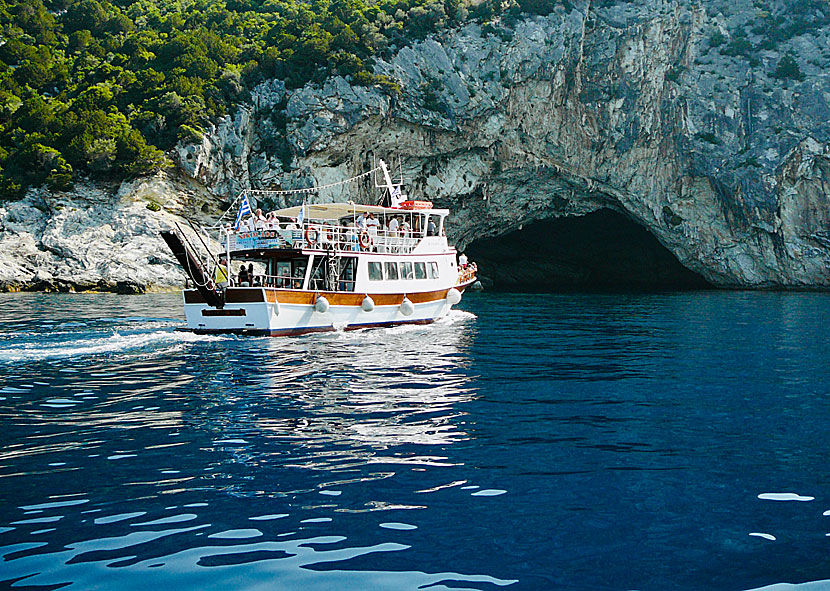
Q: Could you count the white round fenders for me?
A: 4